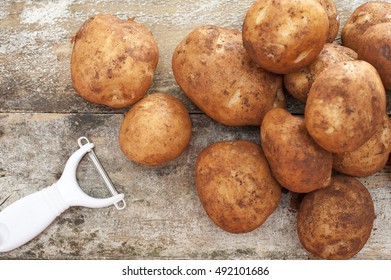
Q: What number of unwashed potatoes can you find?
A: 13